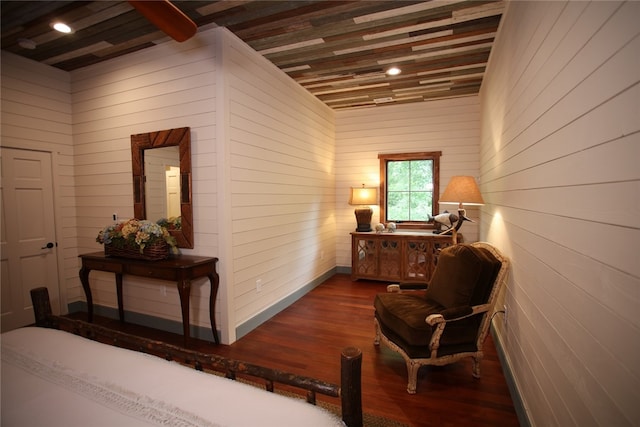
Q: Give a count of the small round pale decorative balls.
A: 2